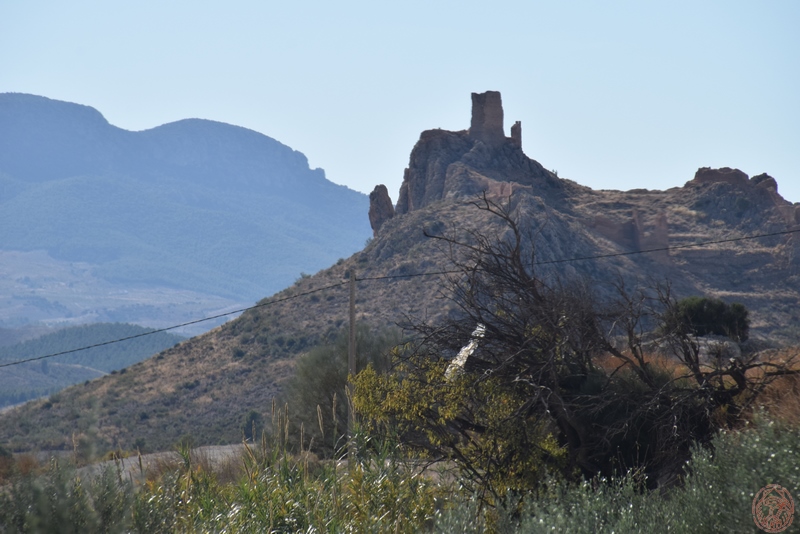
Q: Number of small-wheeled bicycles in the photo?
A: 0